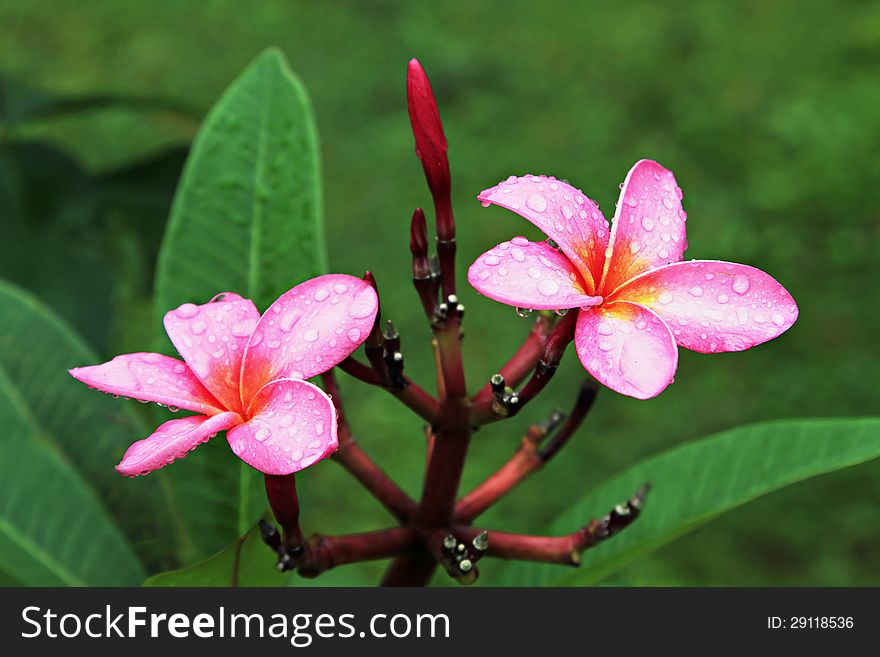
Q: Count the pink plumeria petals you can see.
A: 10